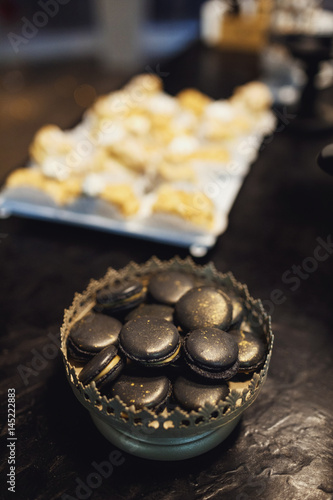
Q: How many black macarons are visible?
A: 12